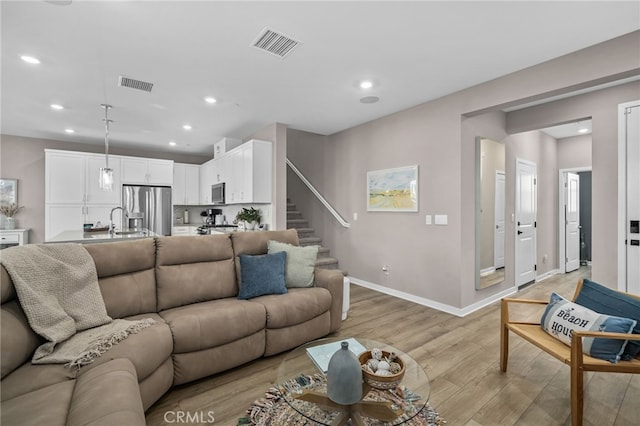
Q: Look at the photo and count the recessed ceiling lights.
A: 8